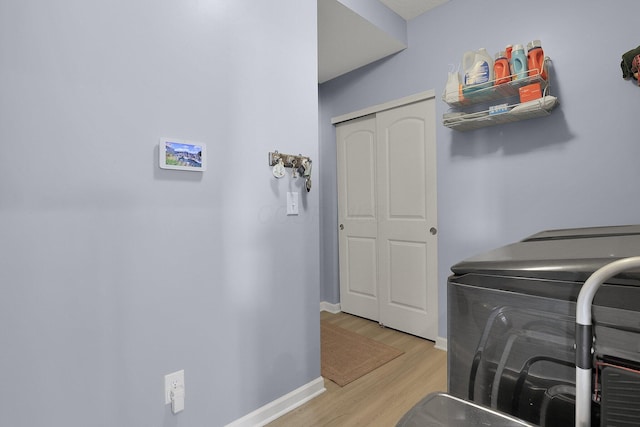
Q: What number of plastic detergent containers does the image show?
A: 5